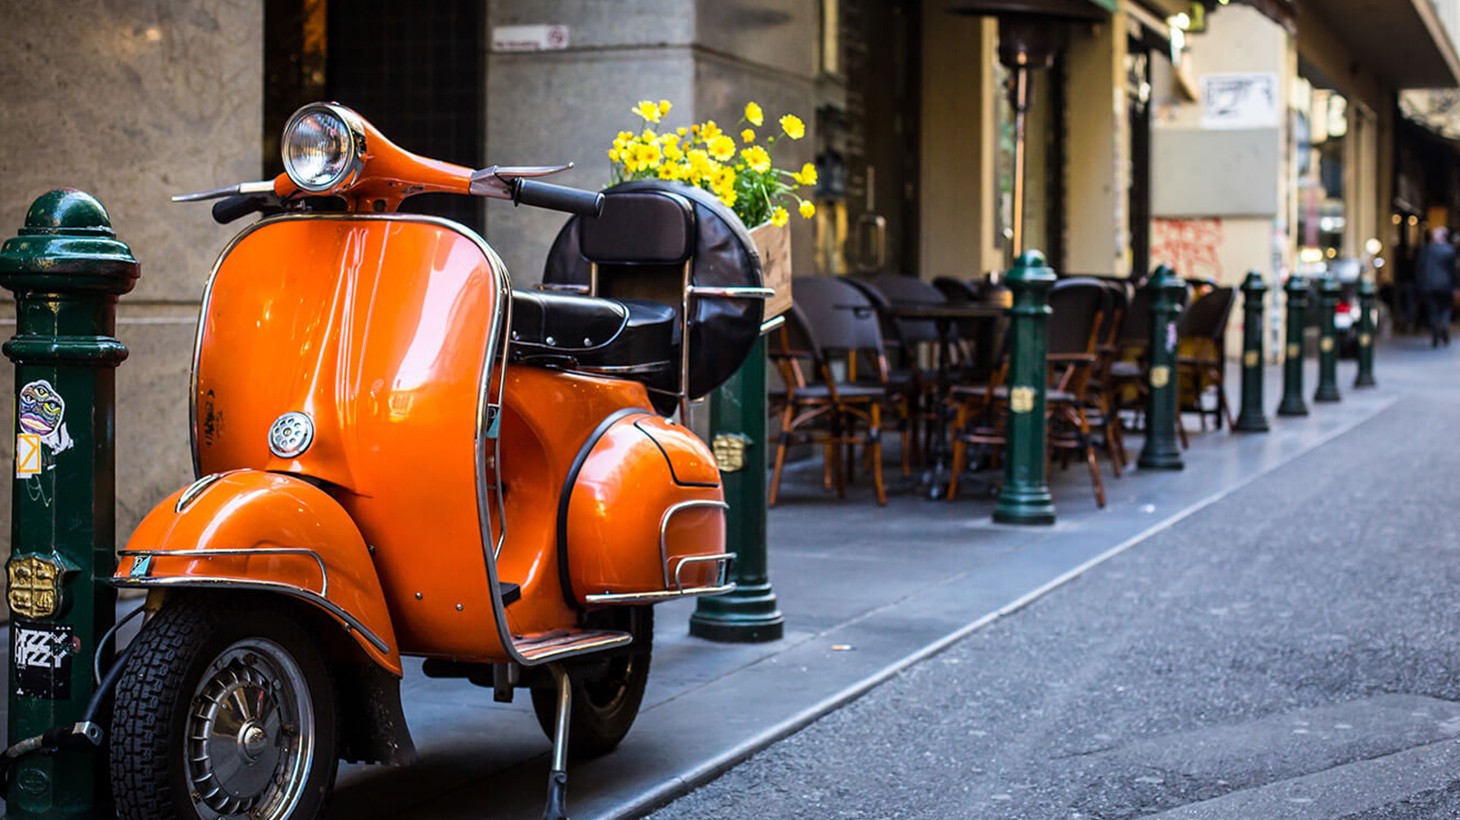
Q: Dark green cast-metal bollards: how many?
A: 8